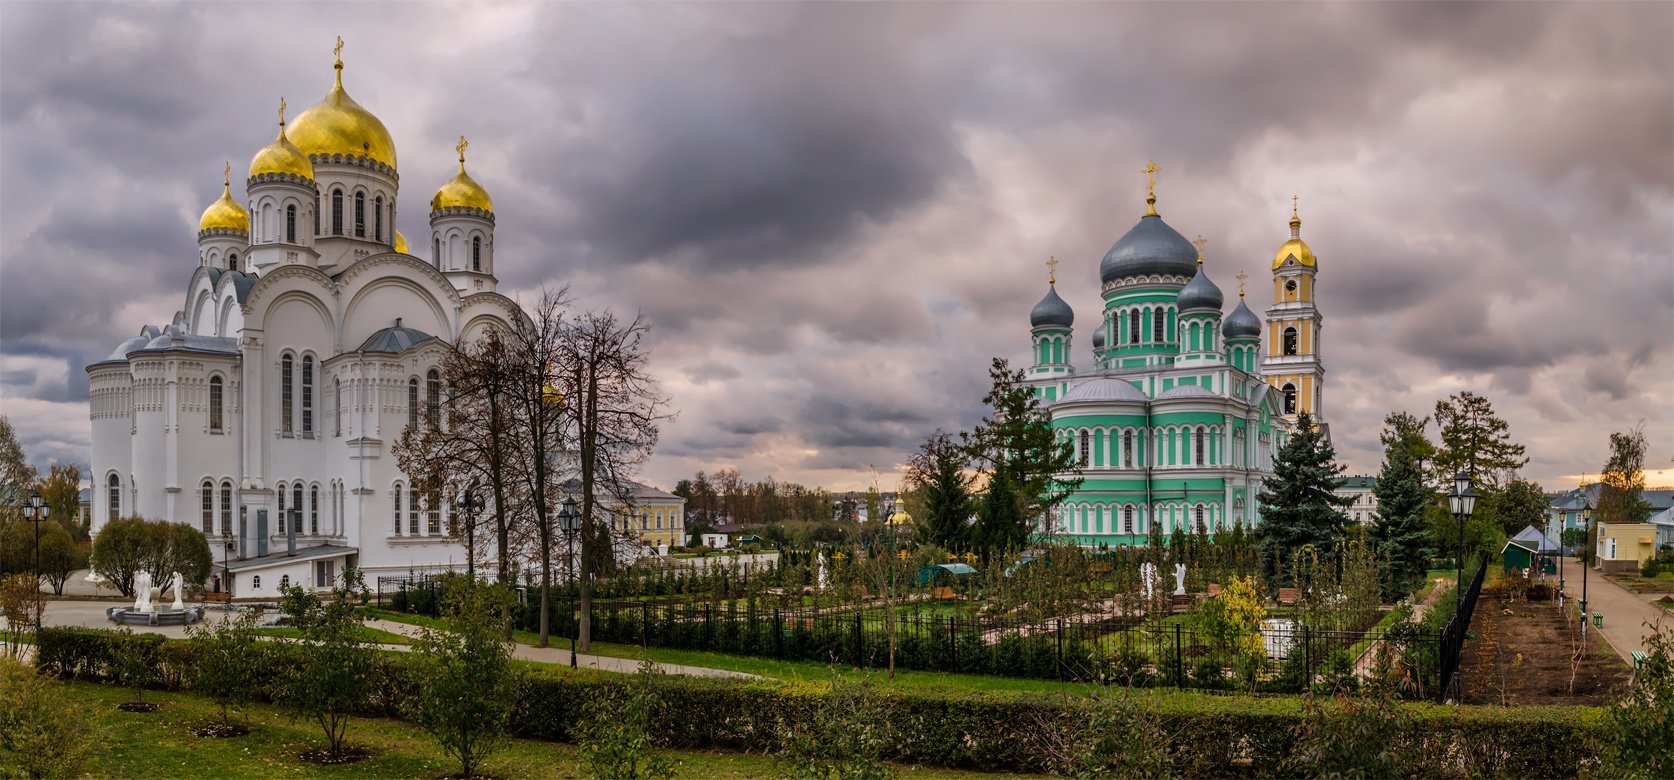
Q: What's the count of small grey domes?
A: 4